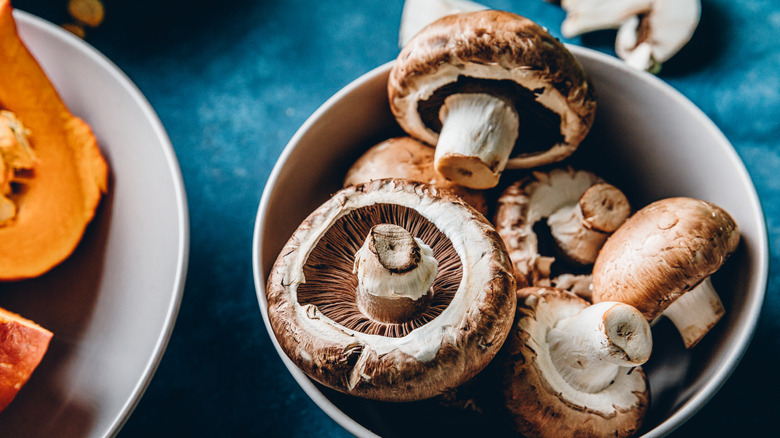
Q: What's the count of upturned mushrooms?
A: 4